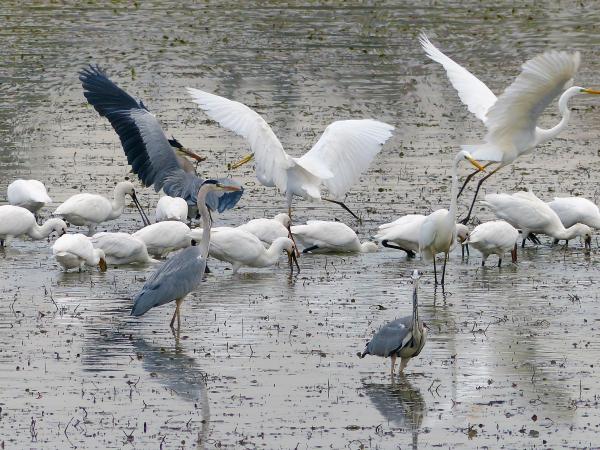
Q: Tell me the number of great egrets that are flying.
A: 2